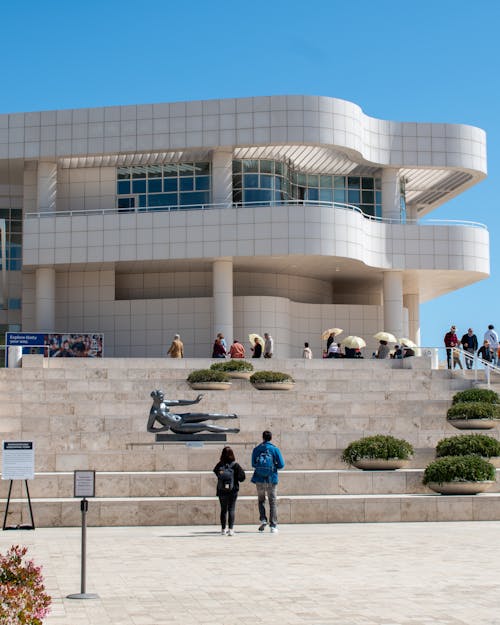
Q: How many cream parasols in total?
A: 5